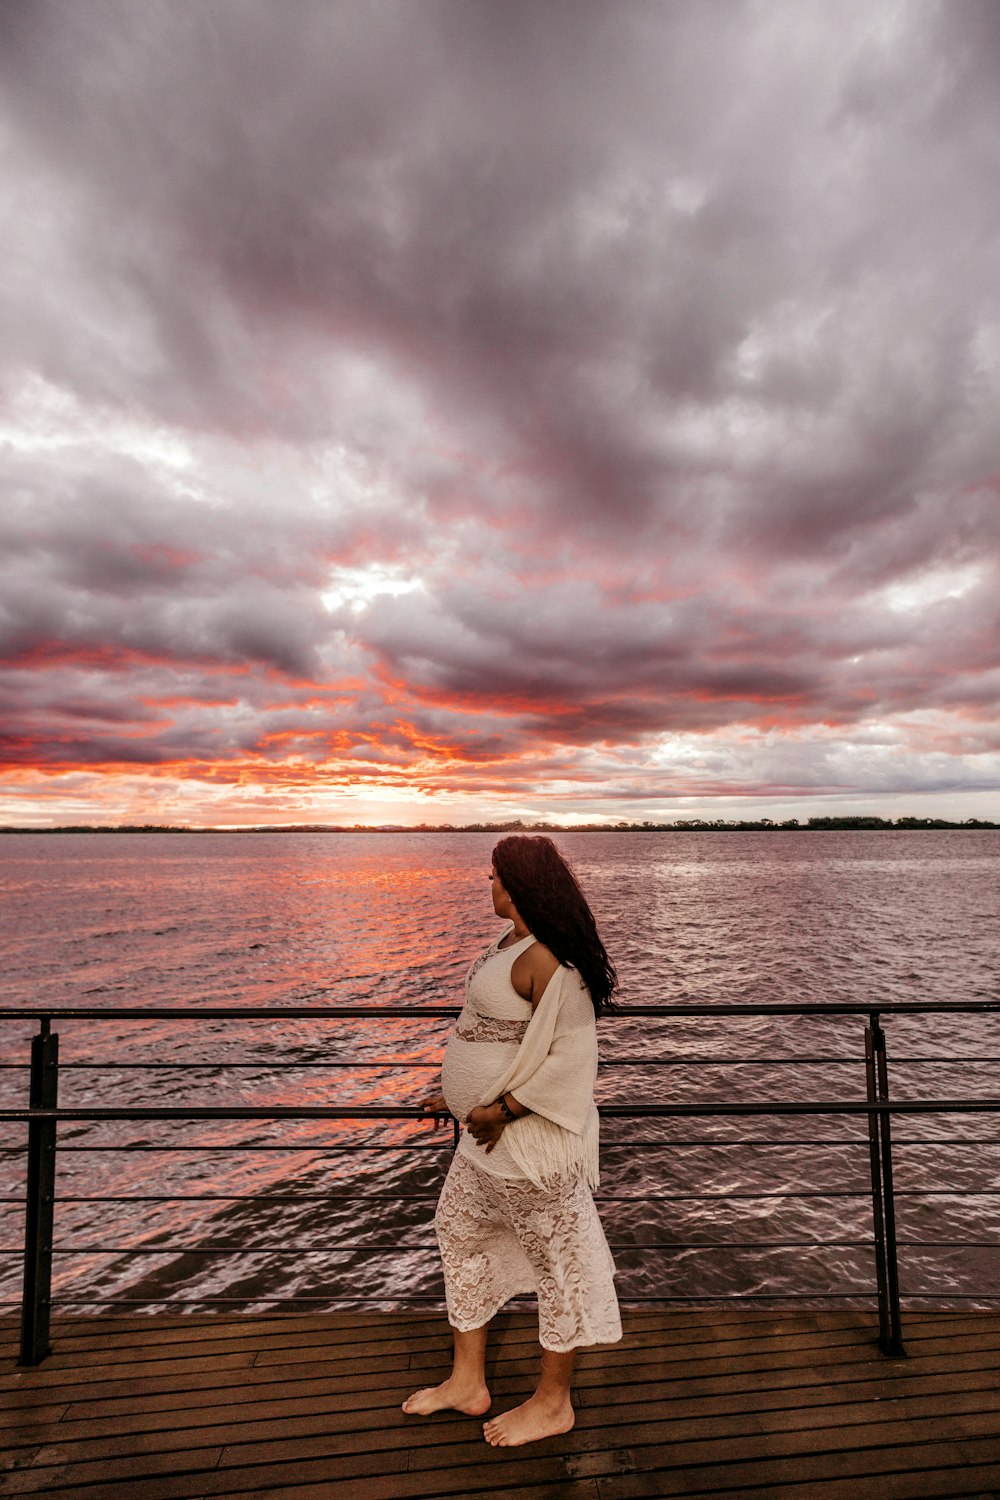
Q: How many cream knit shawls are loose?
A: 1